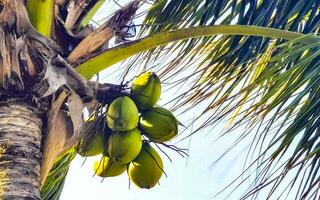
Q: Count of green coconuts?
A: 7